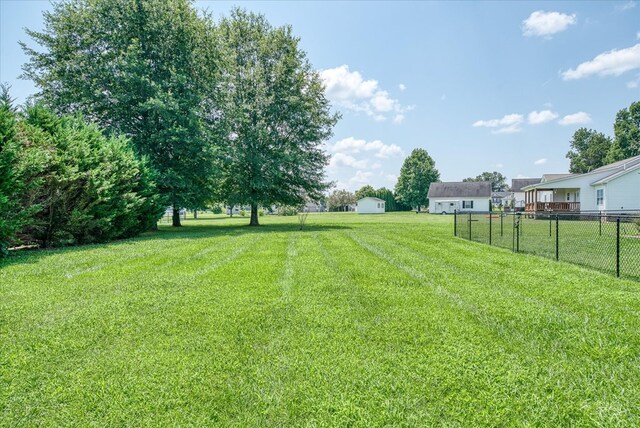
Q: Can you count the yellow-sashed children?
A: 0